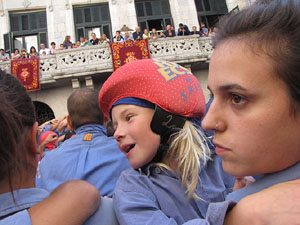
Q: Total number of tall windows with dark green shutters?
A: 4